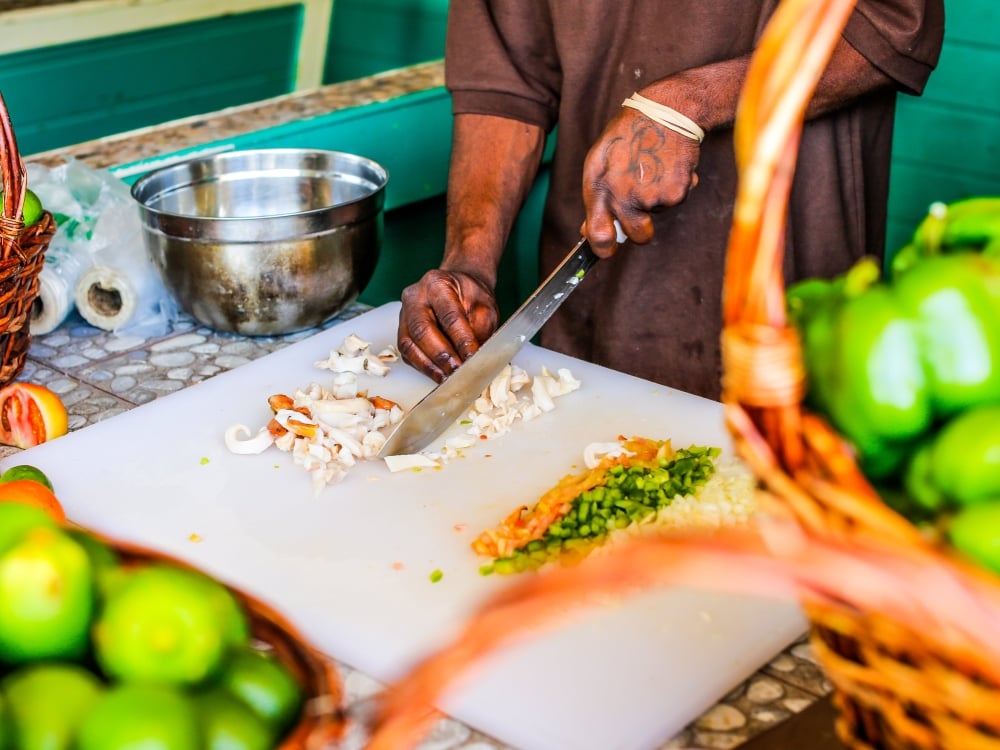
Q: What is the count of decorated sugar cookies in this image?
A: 0